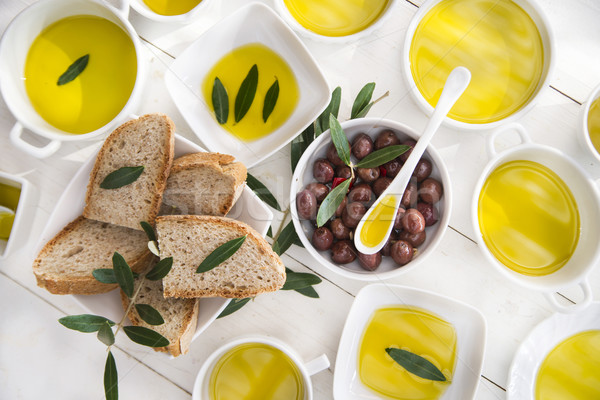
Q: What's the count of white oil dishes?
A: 11